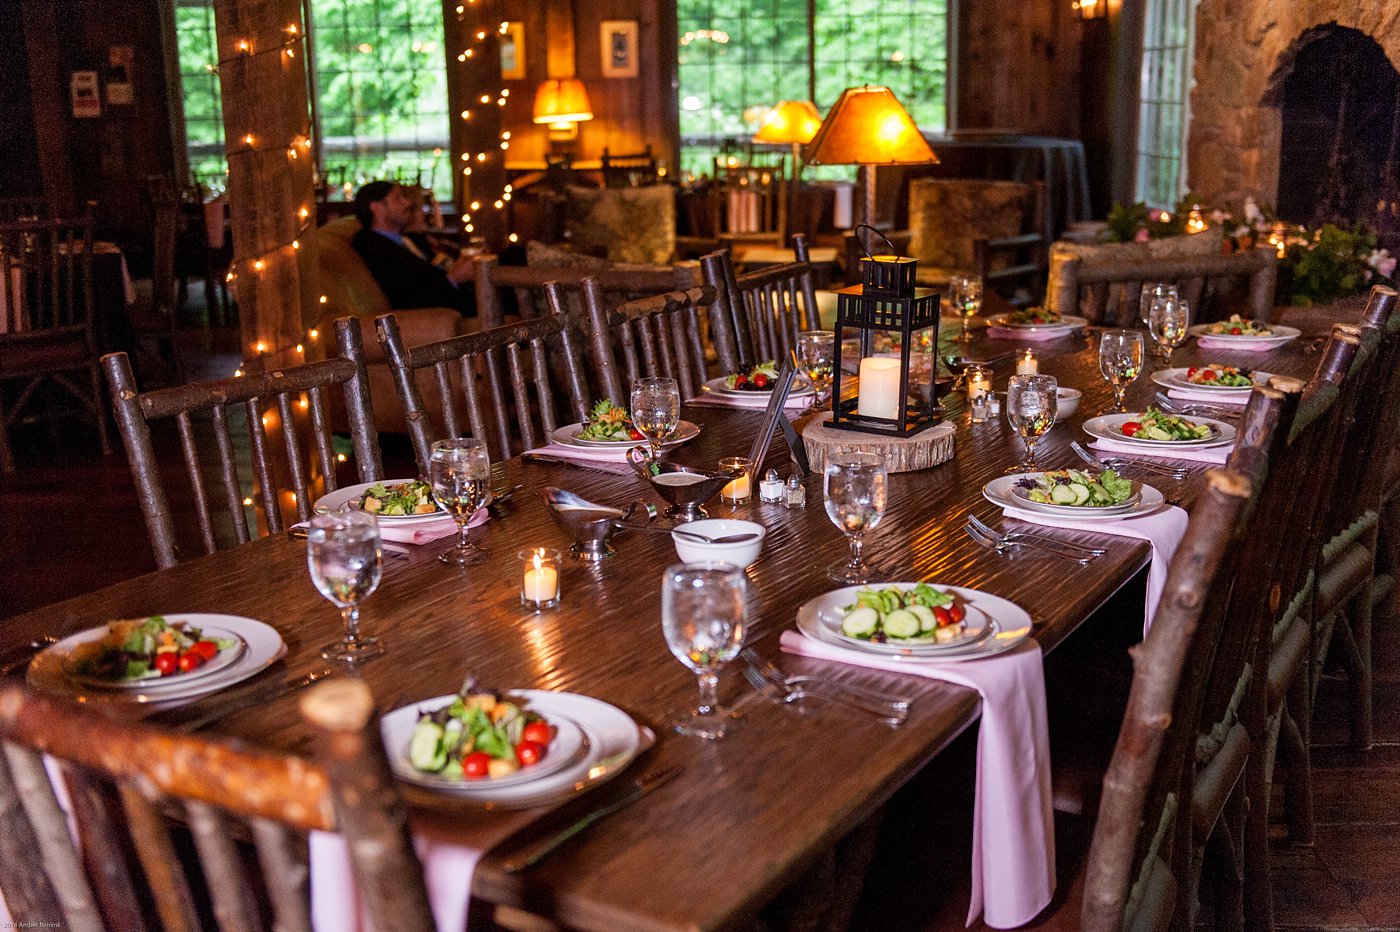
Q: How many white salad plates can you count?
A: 11